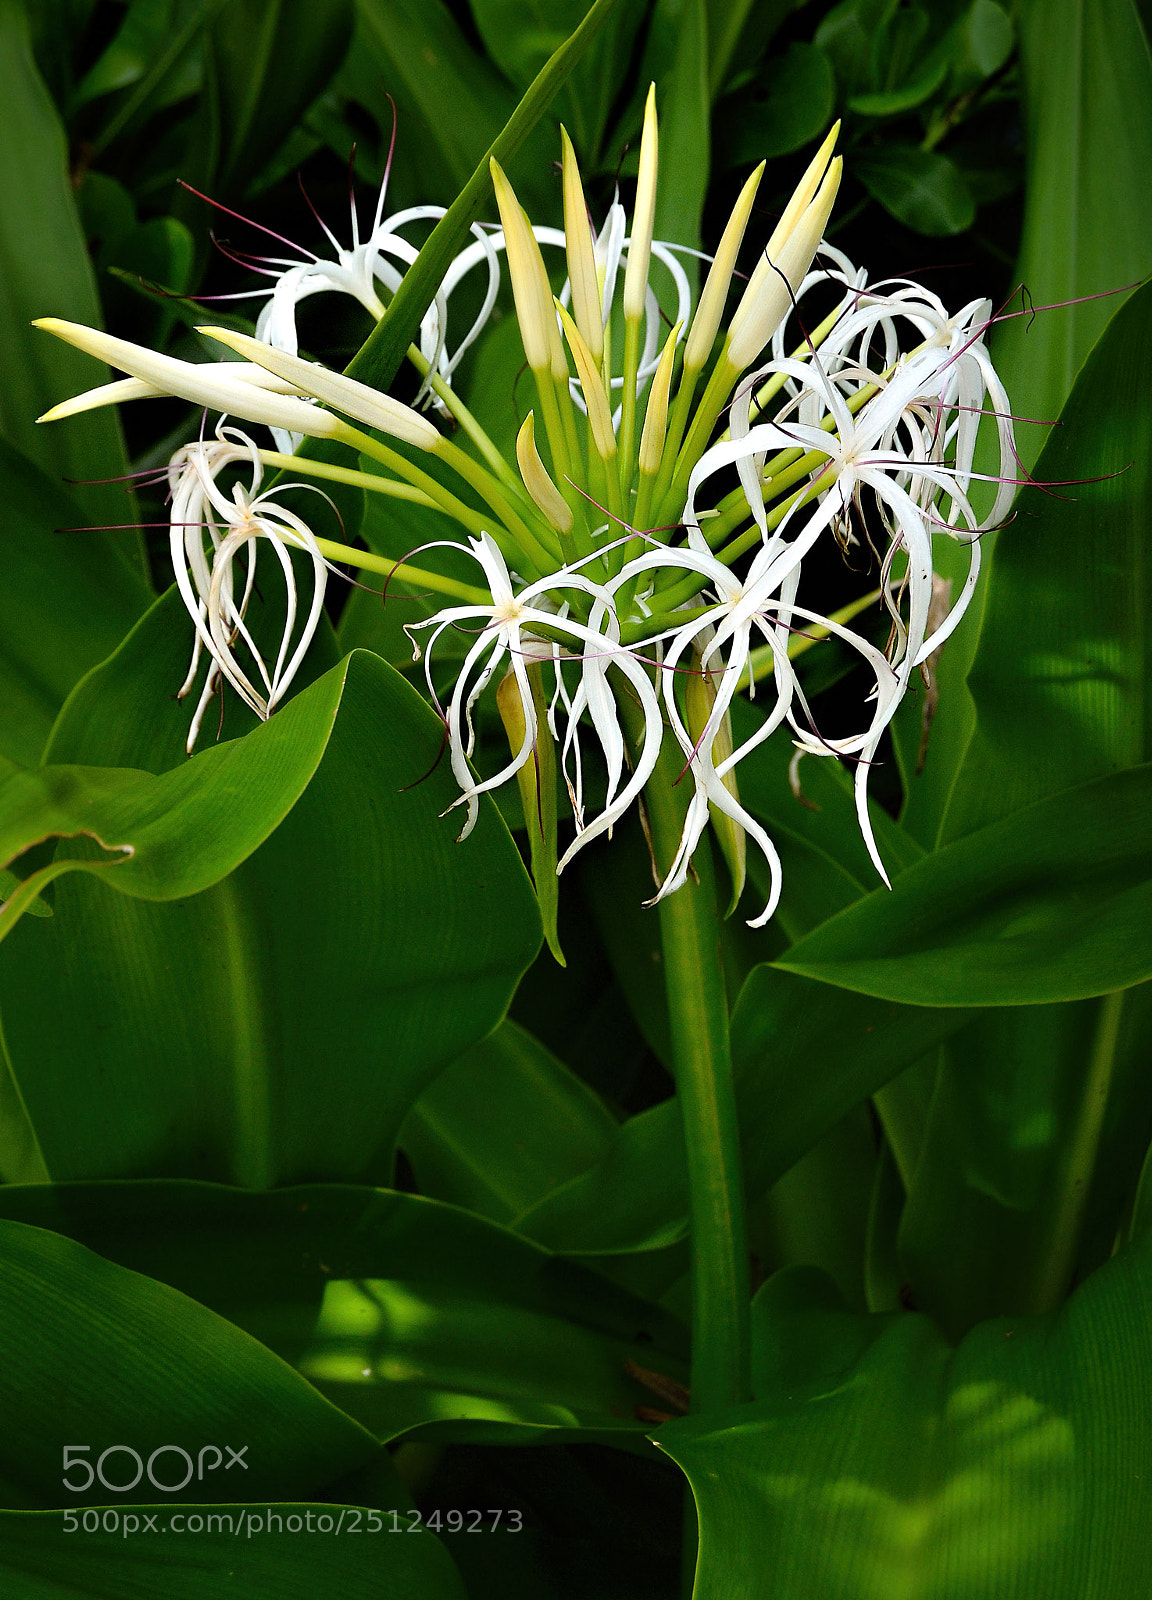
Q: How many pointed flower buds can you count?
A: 13